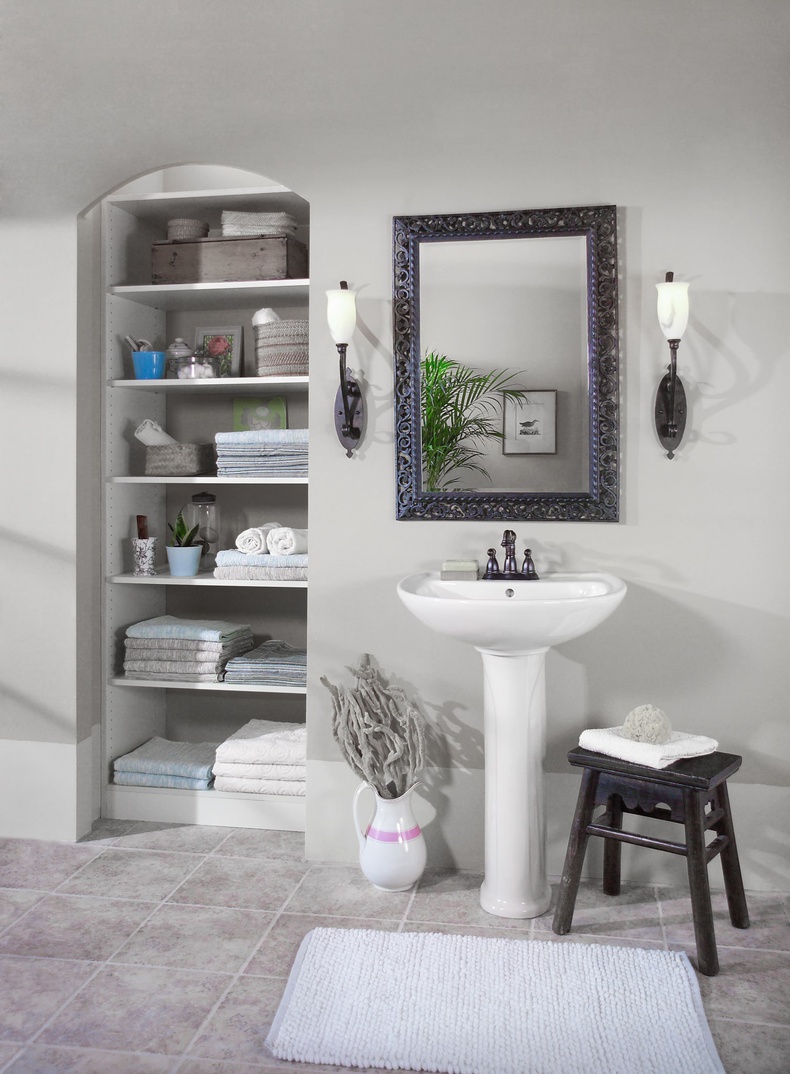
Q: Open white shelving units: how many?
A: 1